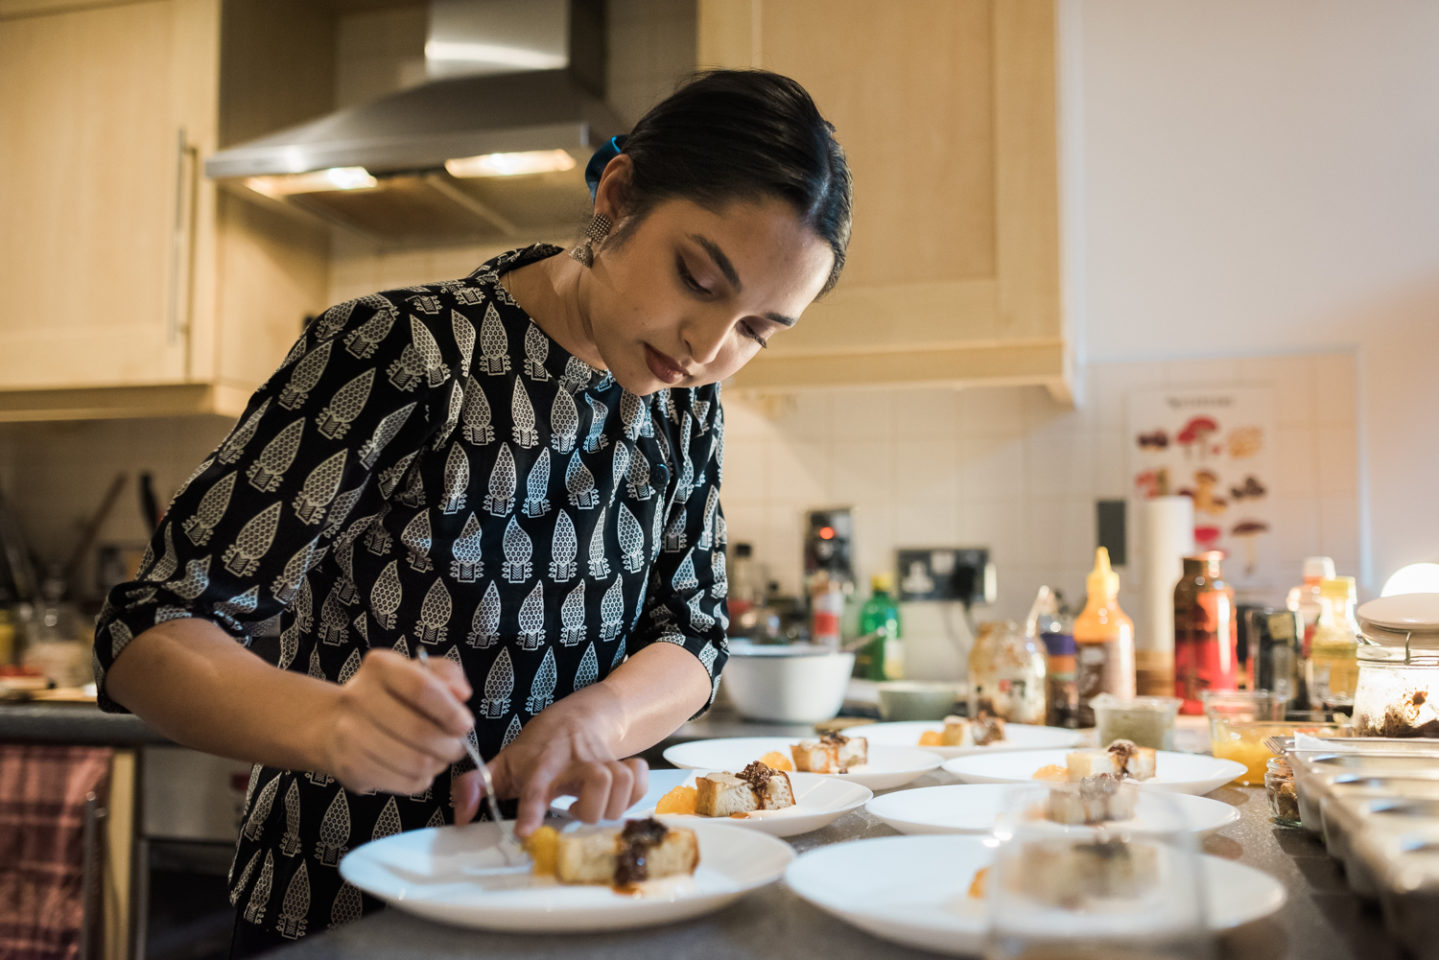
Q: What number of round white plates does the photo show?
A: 7